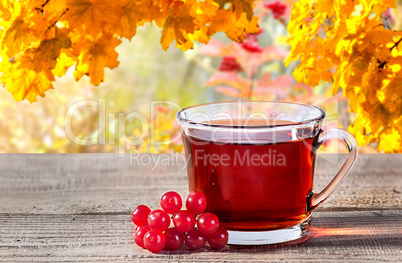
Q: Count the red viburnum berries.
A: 11